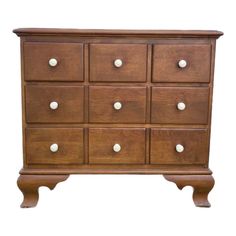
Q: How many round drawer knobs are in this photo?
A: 9